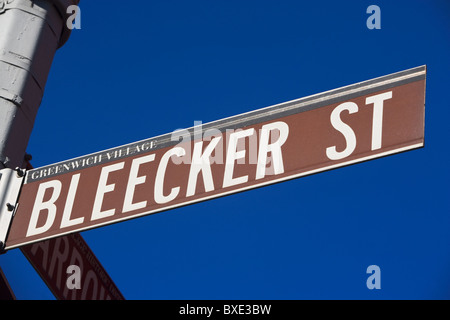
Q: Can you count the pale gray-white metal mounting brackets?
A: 1